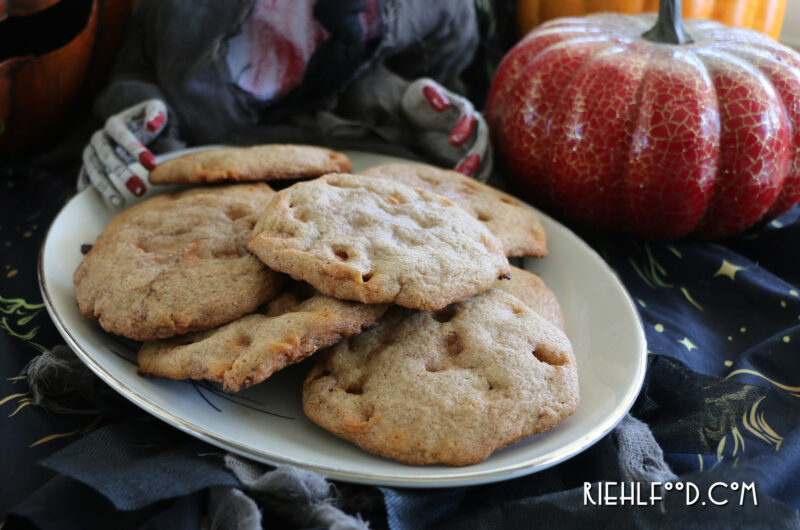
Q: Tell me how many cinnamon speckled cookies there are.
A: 7